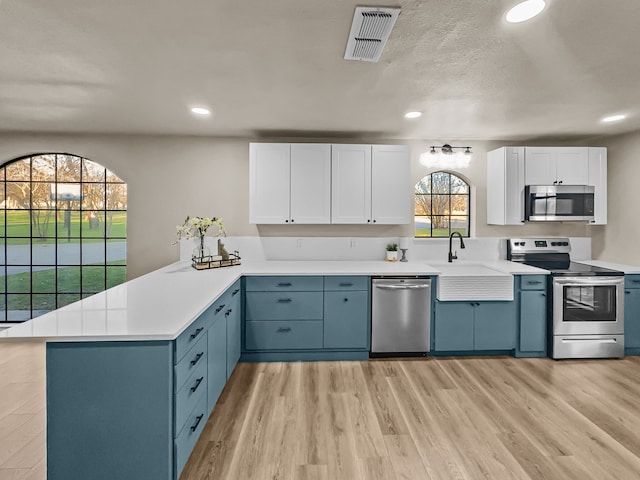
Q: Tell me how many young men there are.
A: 0